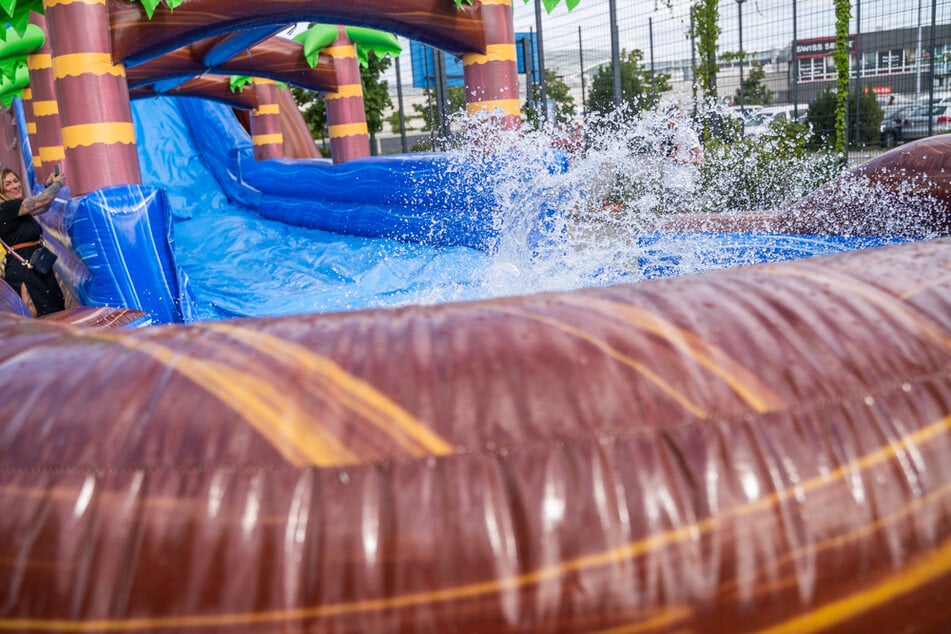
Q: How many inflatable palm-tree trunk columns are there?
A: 6